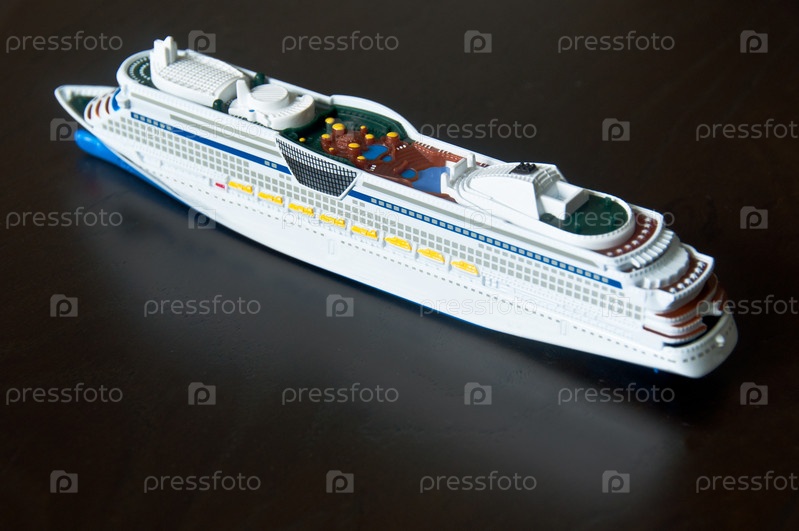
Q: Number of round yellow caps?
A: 10